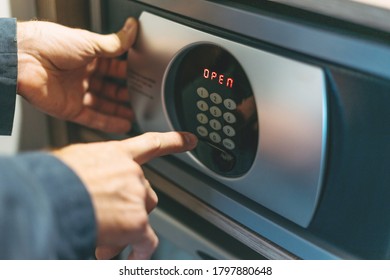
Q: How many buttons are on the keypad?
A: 12